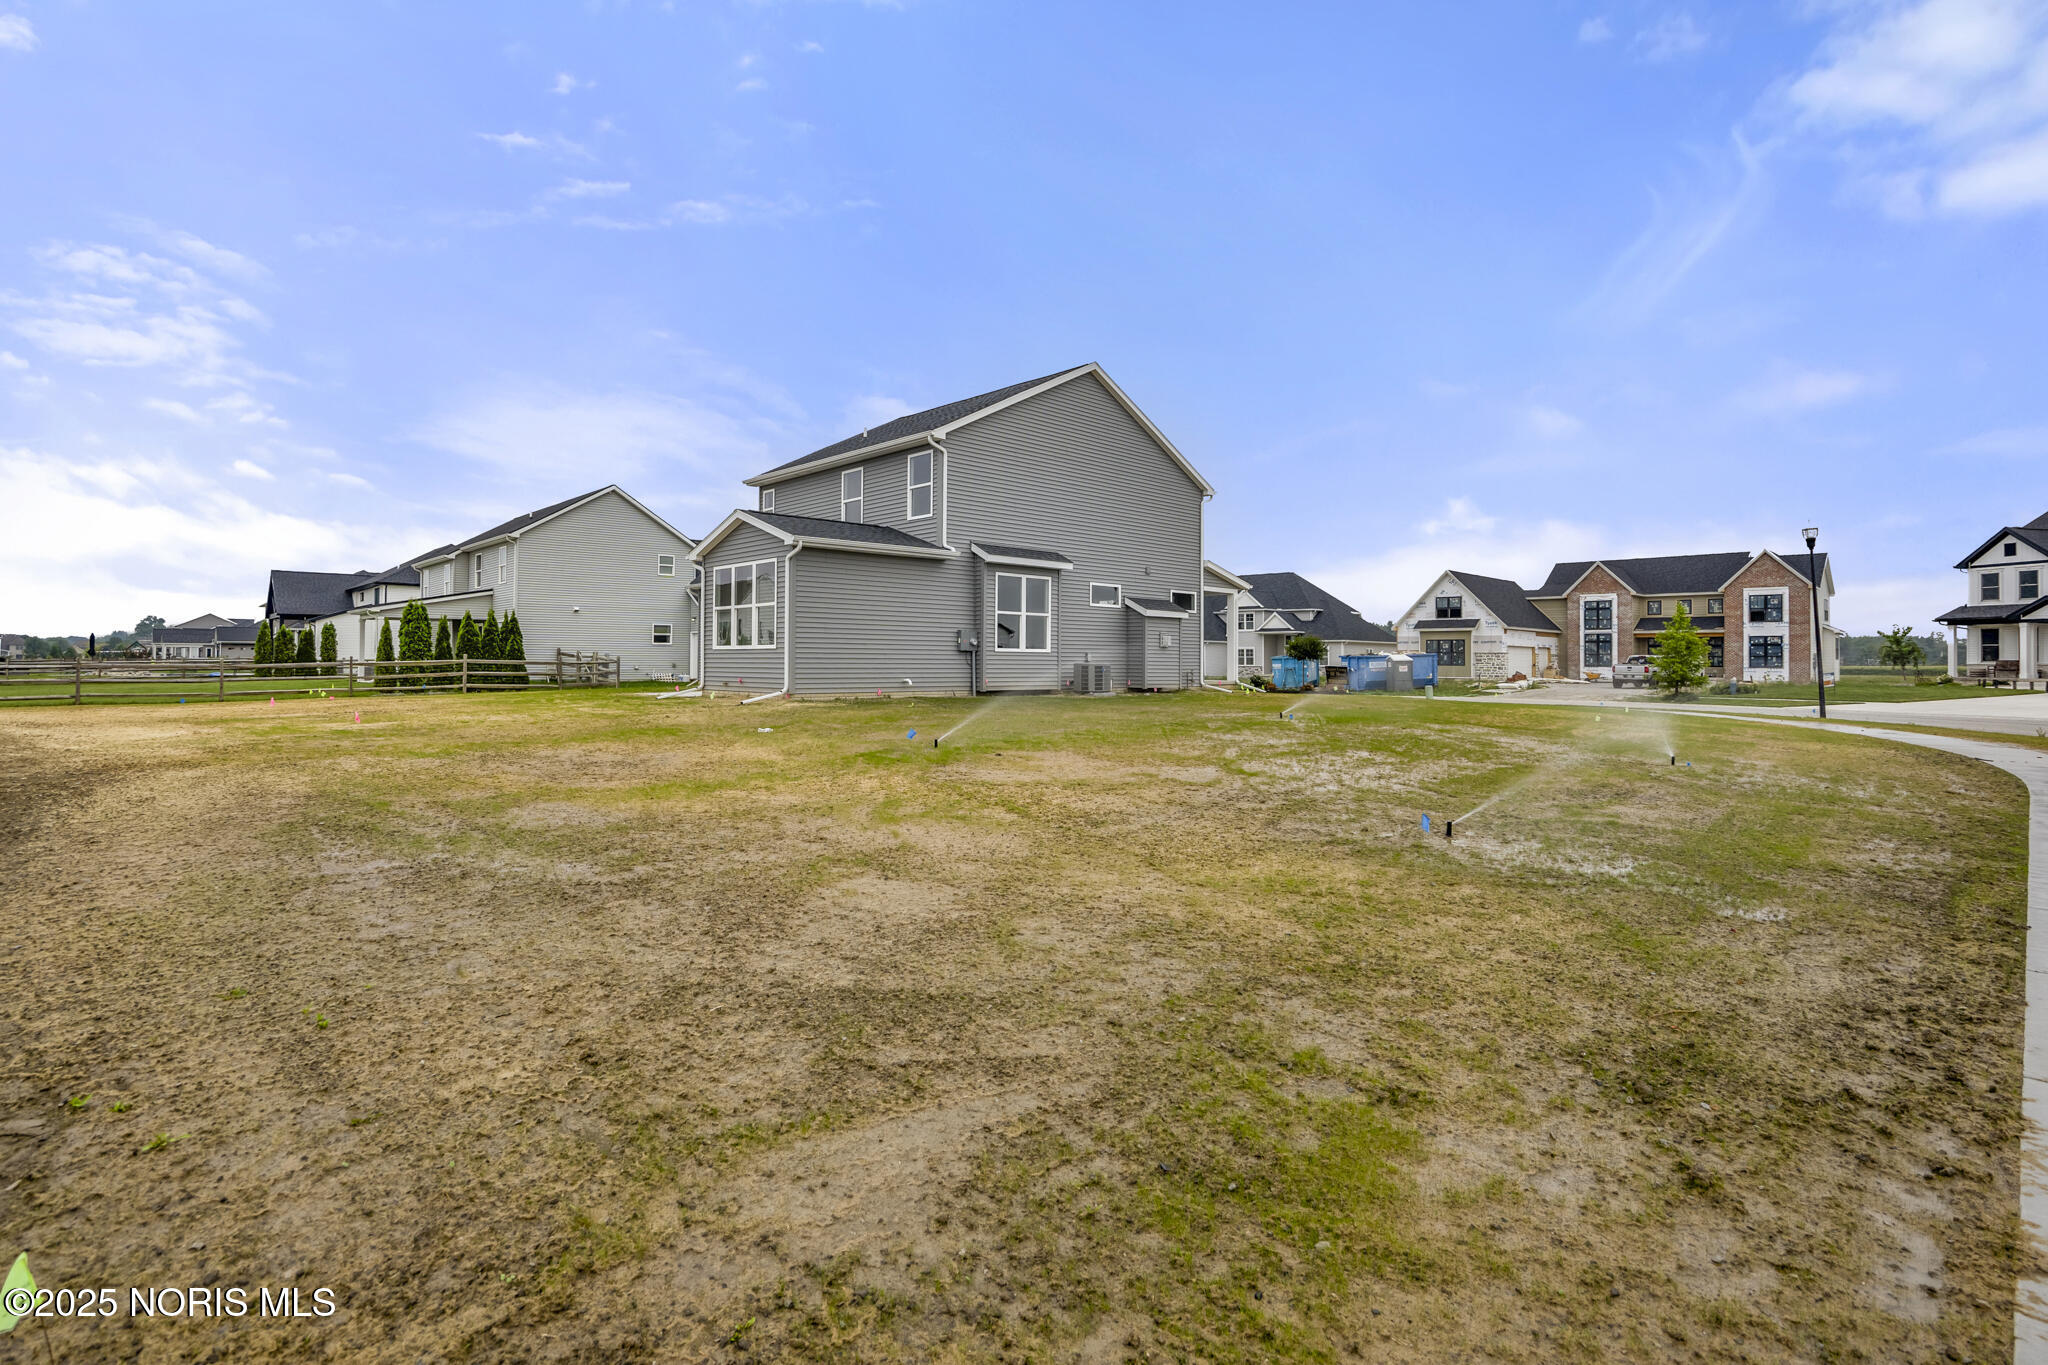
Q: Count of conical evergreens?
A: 11